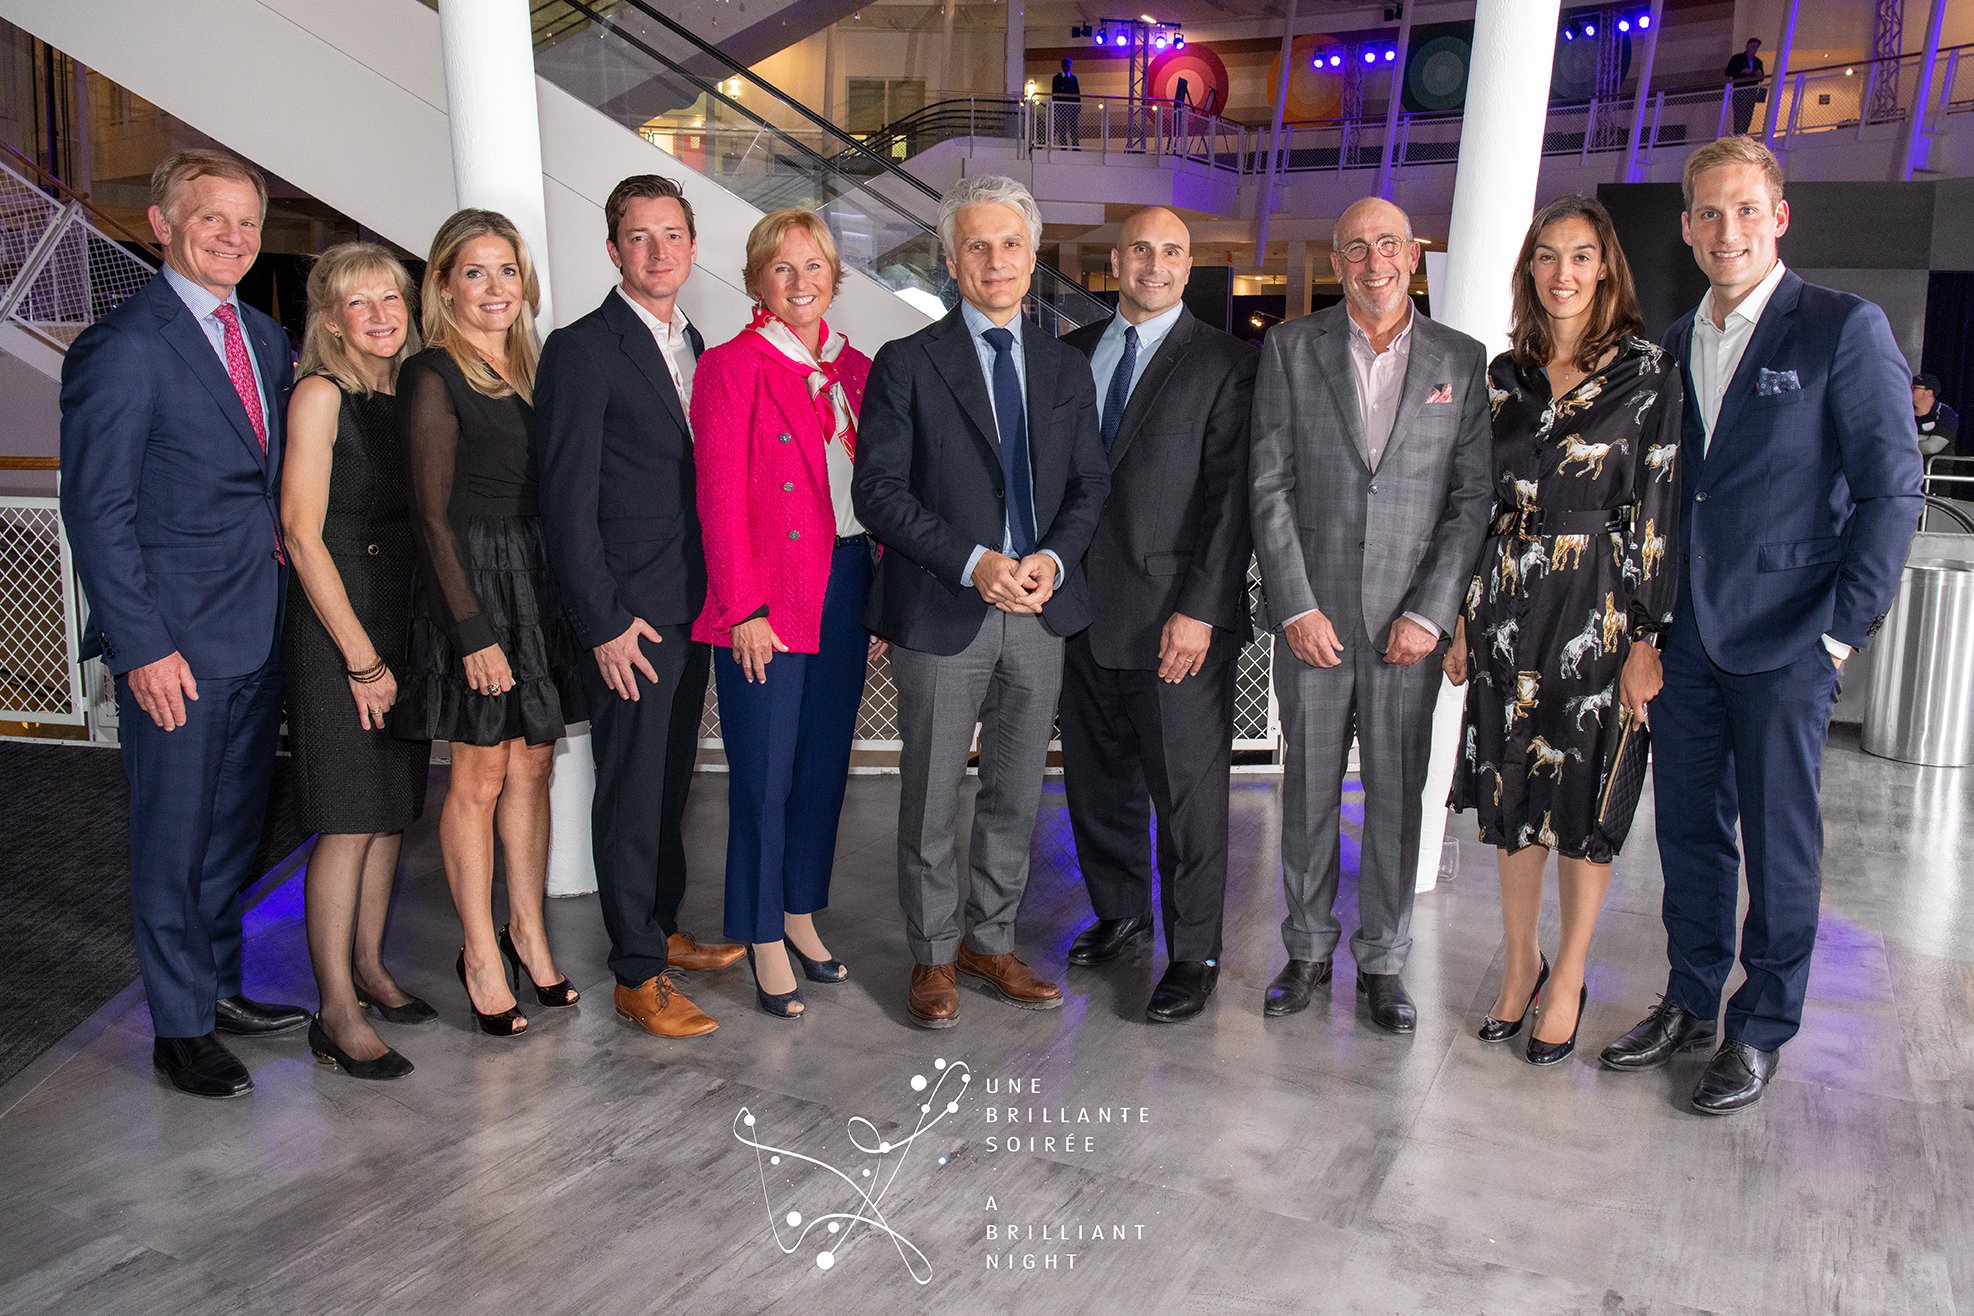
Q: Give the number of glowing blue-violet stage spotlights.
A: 12